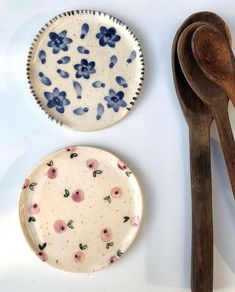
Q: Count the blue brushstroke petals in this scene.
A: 13